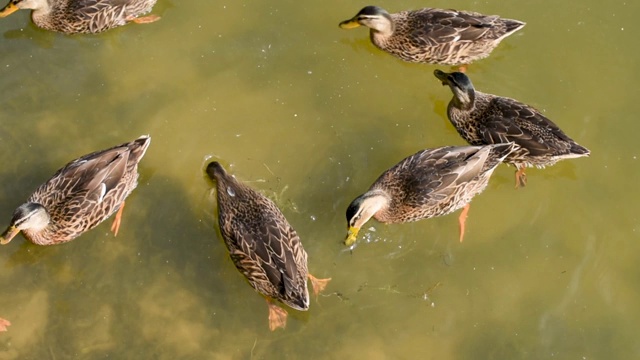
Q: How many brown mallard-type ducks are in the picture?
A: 6